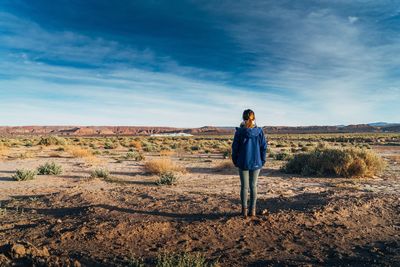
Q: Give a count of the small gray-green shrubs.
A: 4